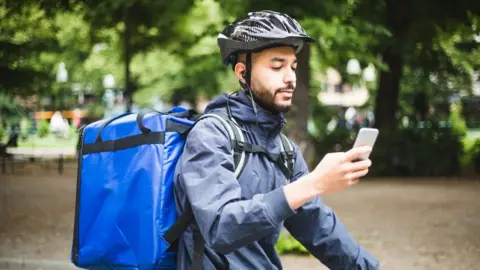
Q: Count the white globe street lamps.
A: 4